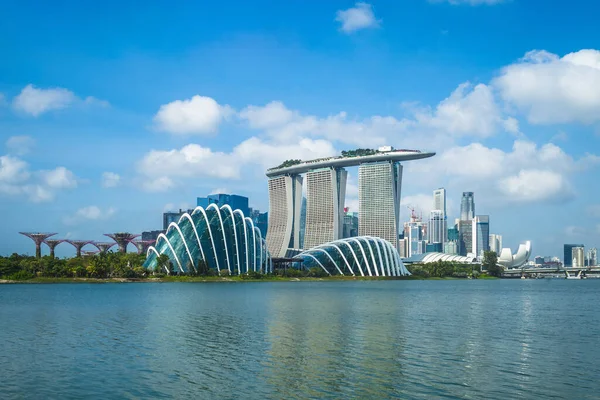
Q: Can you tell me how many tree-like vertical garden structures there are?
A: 6